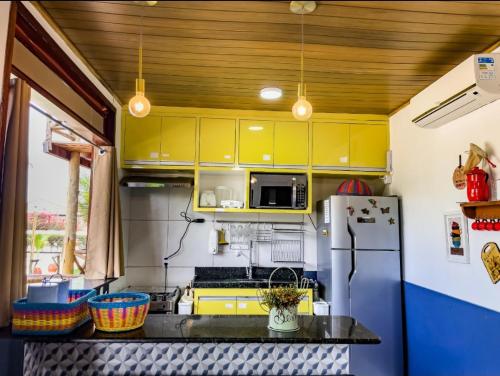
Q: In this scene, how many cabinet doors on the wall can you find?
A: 7